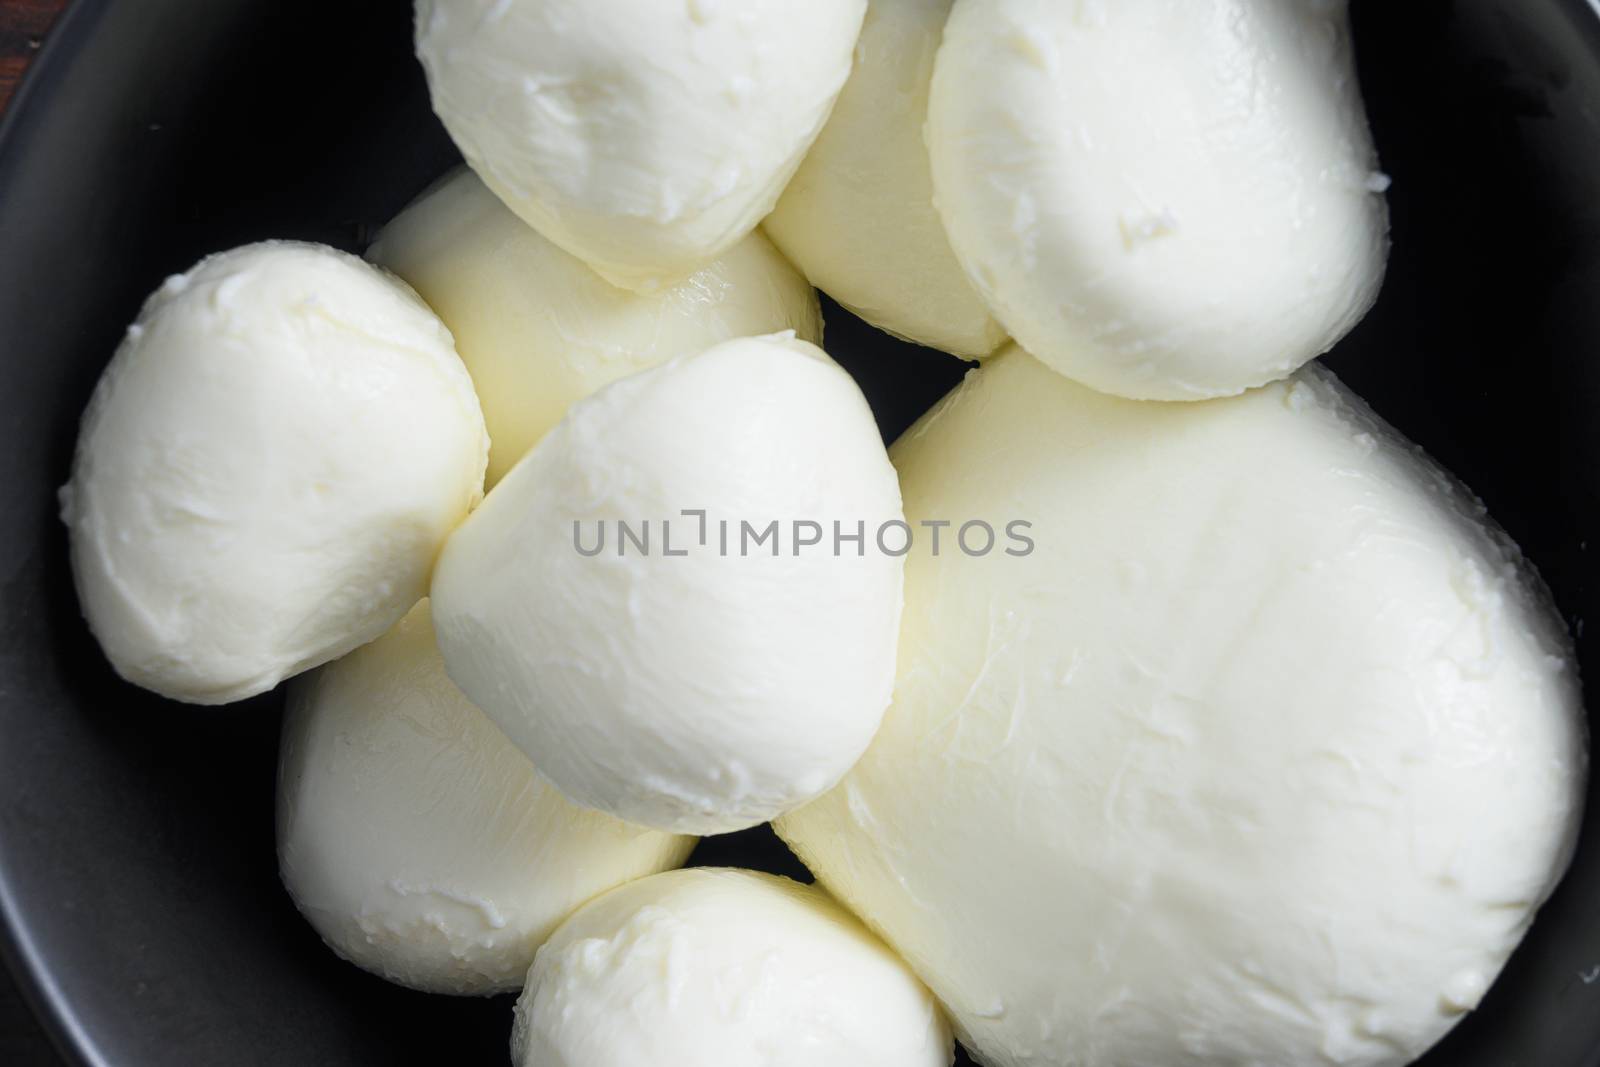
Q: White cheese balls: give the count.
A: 9